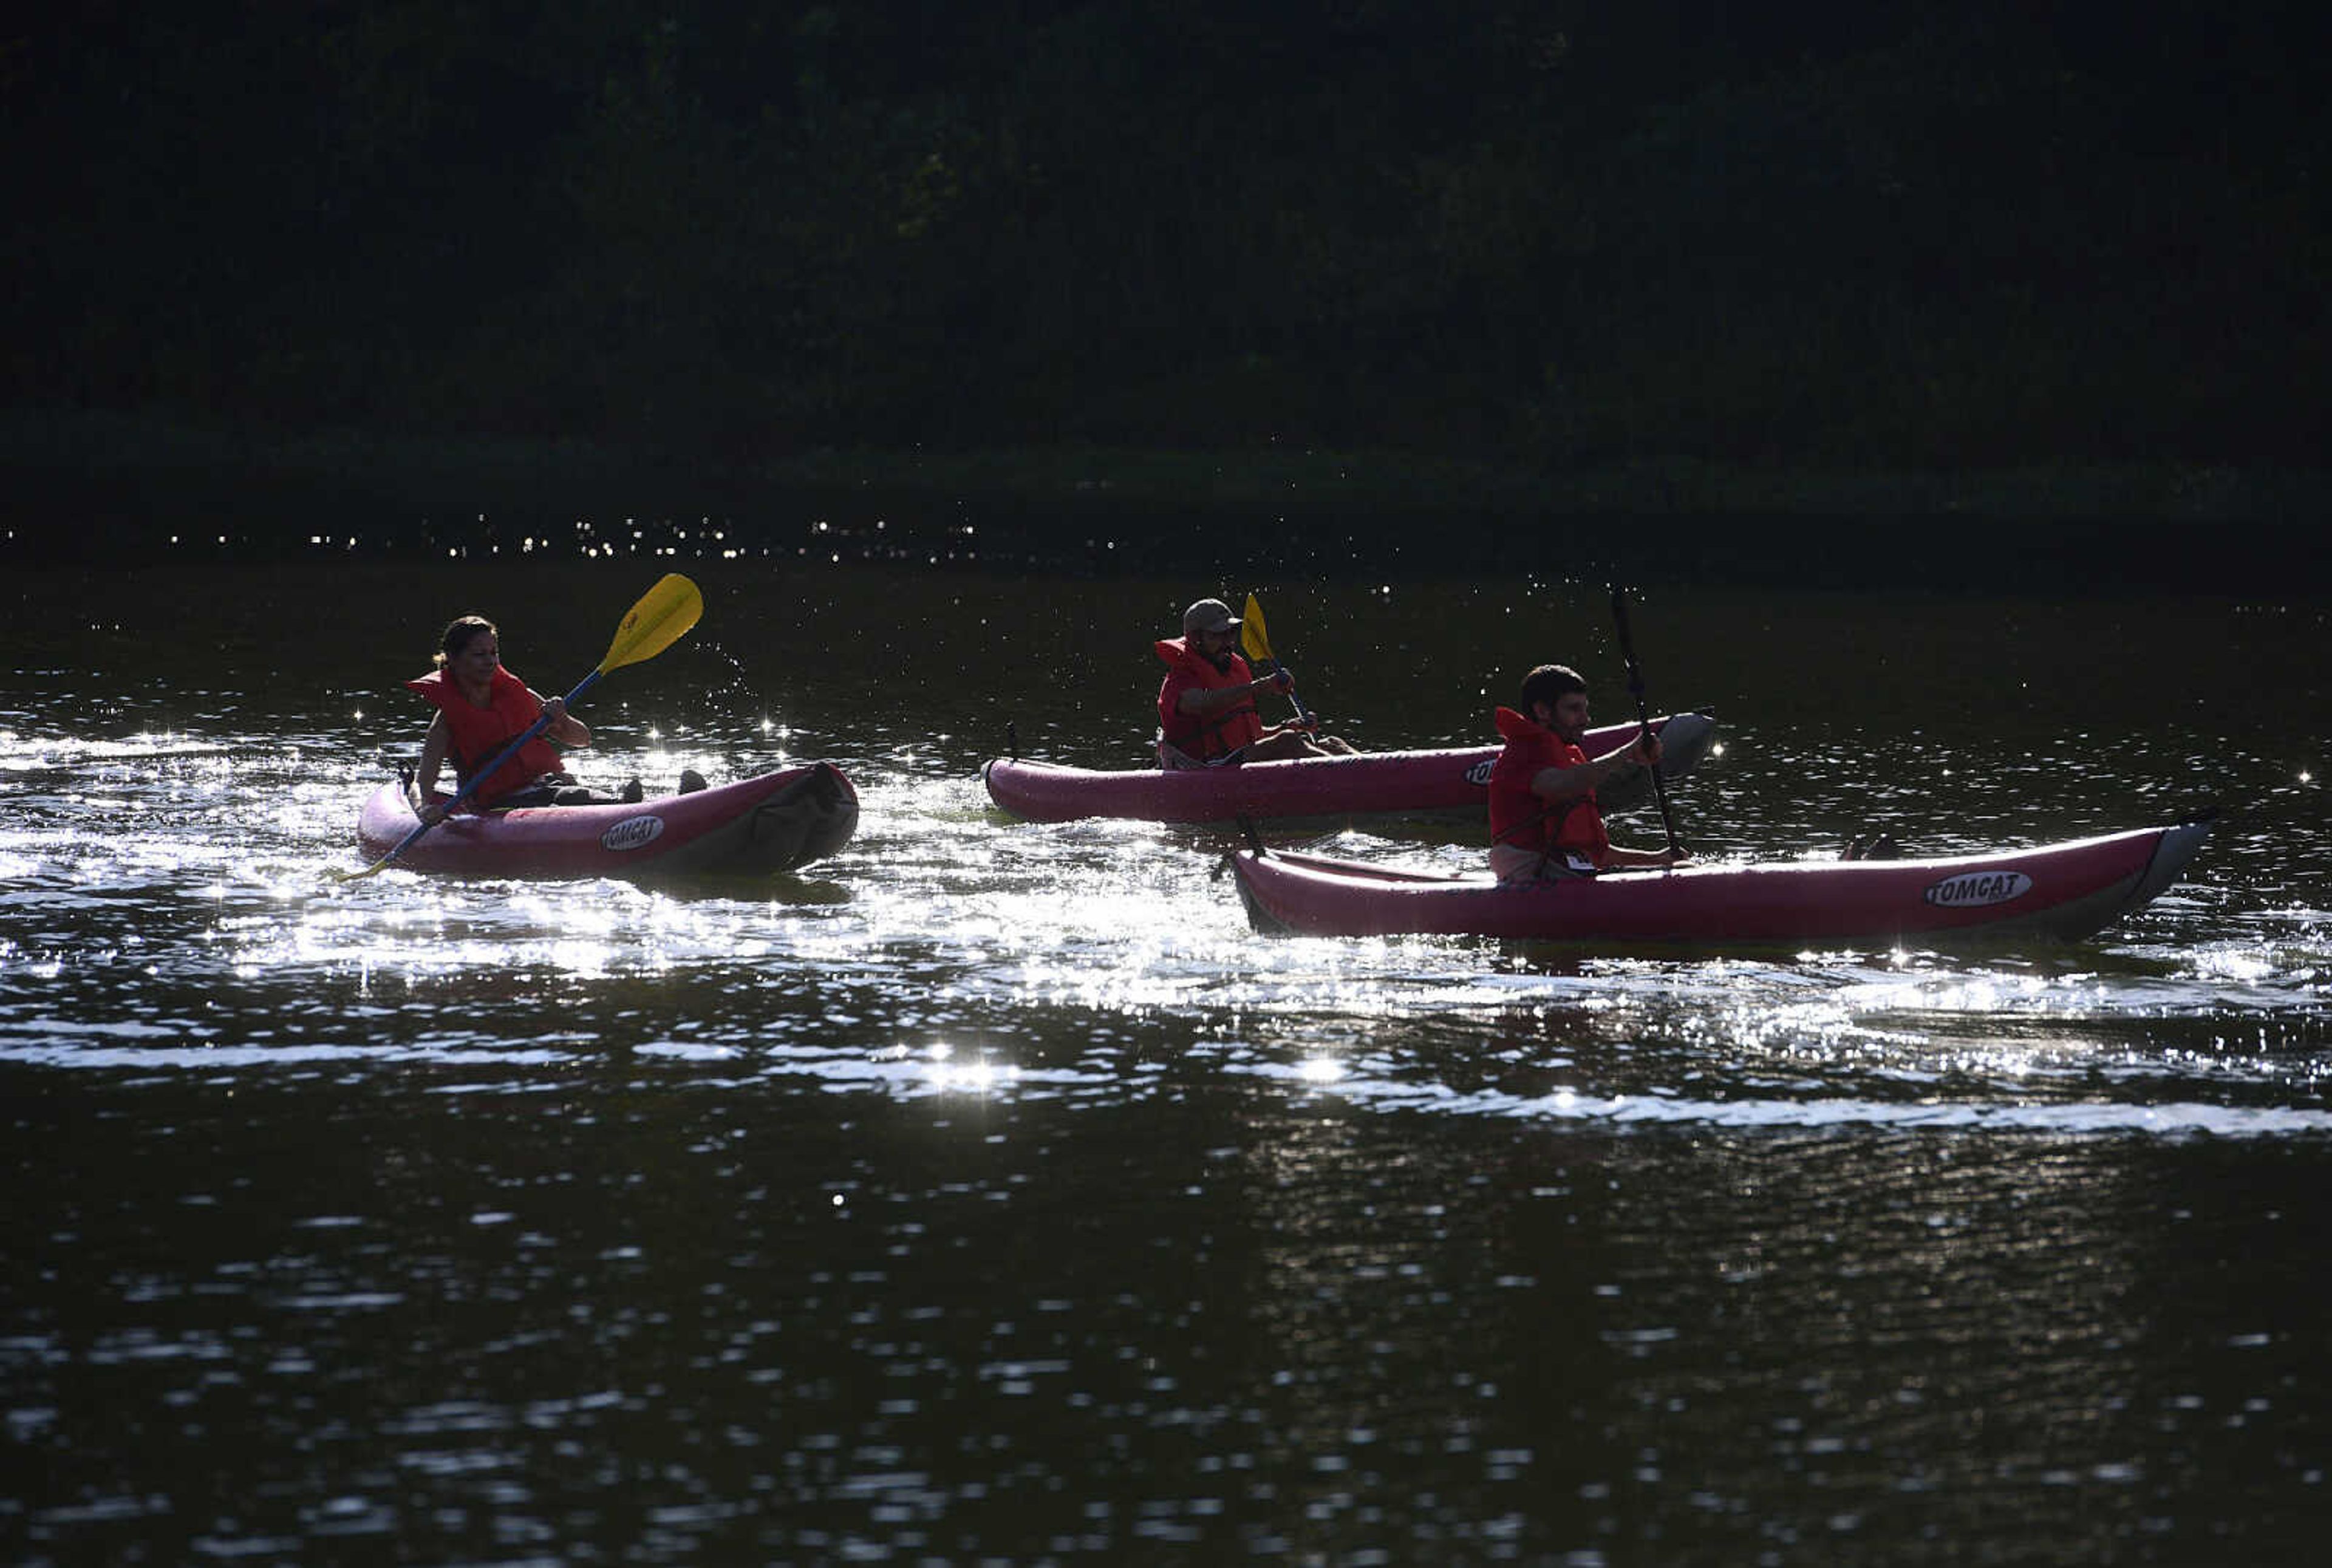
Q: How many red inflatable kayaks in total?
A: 3